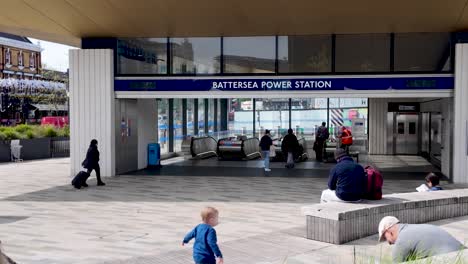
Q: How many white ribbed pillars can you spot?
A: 2